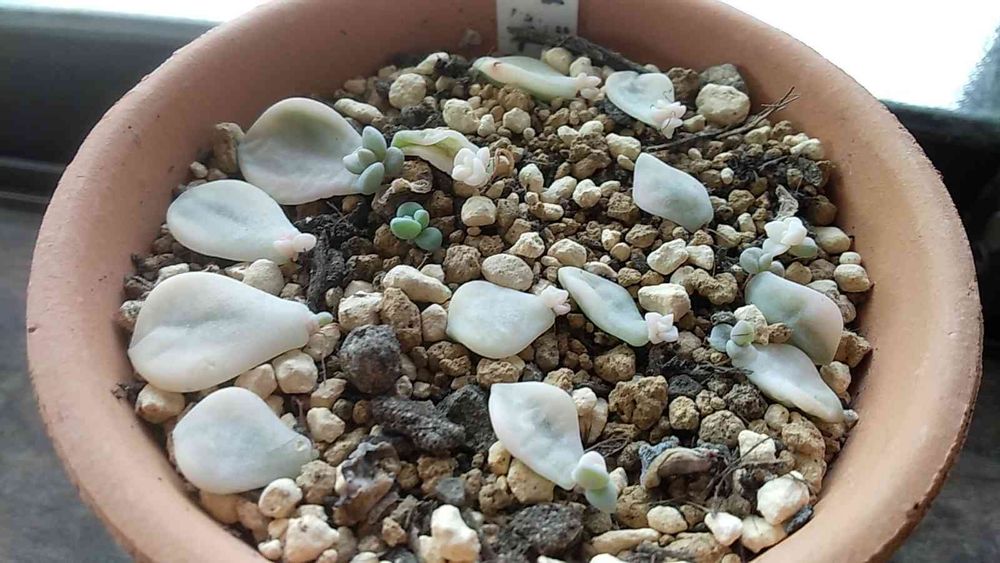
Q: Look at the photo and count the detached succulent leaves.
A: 13